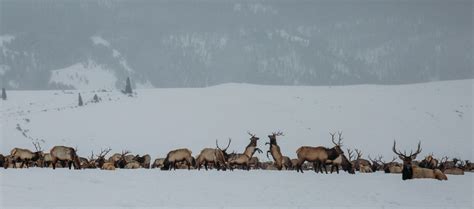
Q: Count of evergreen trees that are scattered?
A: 4